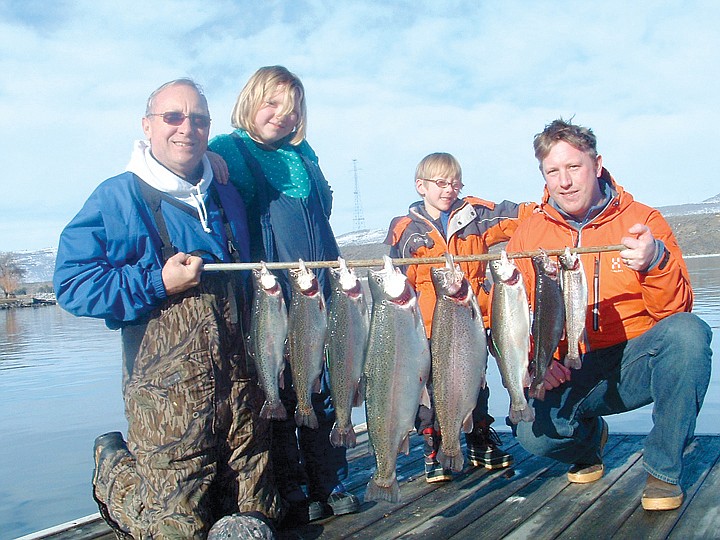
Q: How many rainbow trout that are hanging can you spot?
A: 8